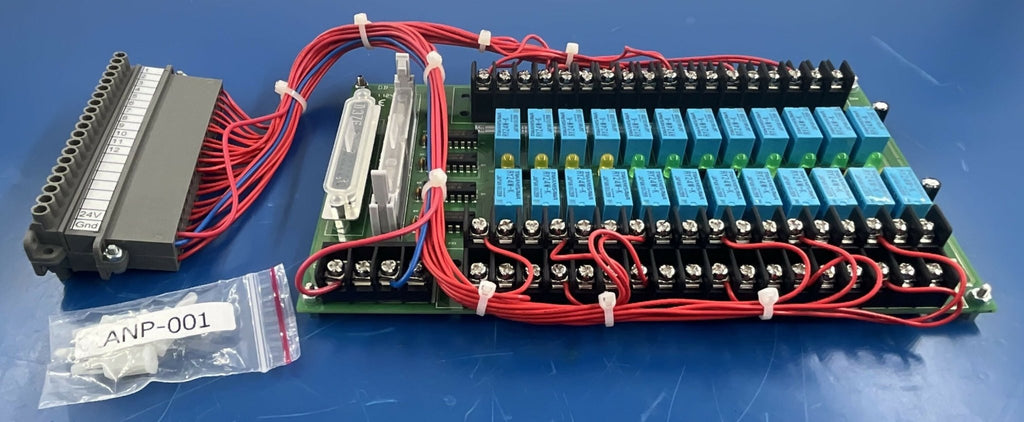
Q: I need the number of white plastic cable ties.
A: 9